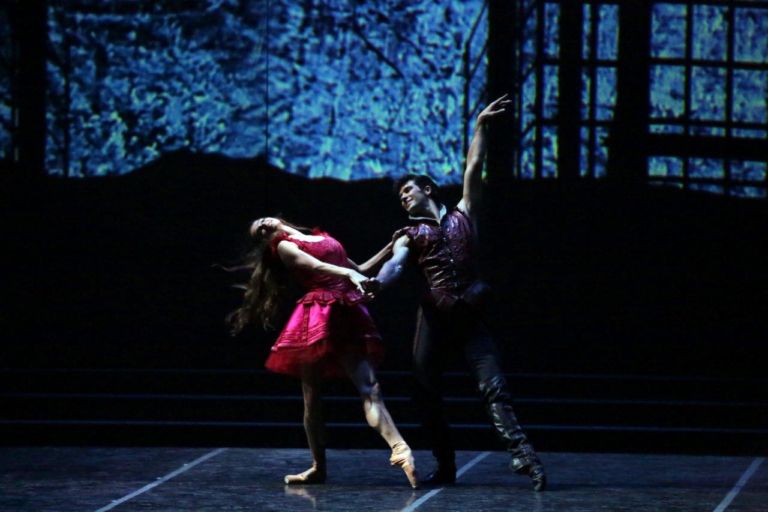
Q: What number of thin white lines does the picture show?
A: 3